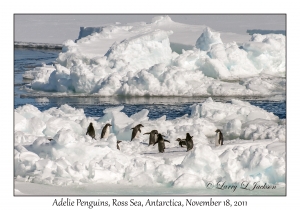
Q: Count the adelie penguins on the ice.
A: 9